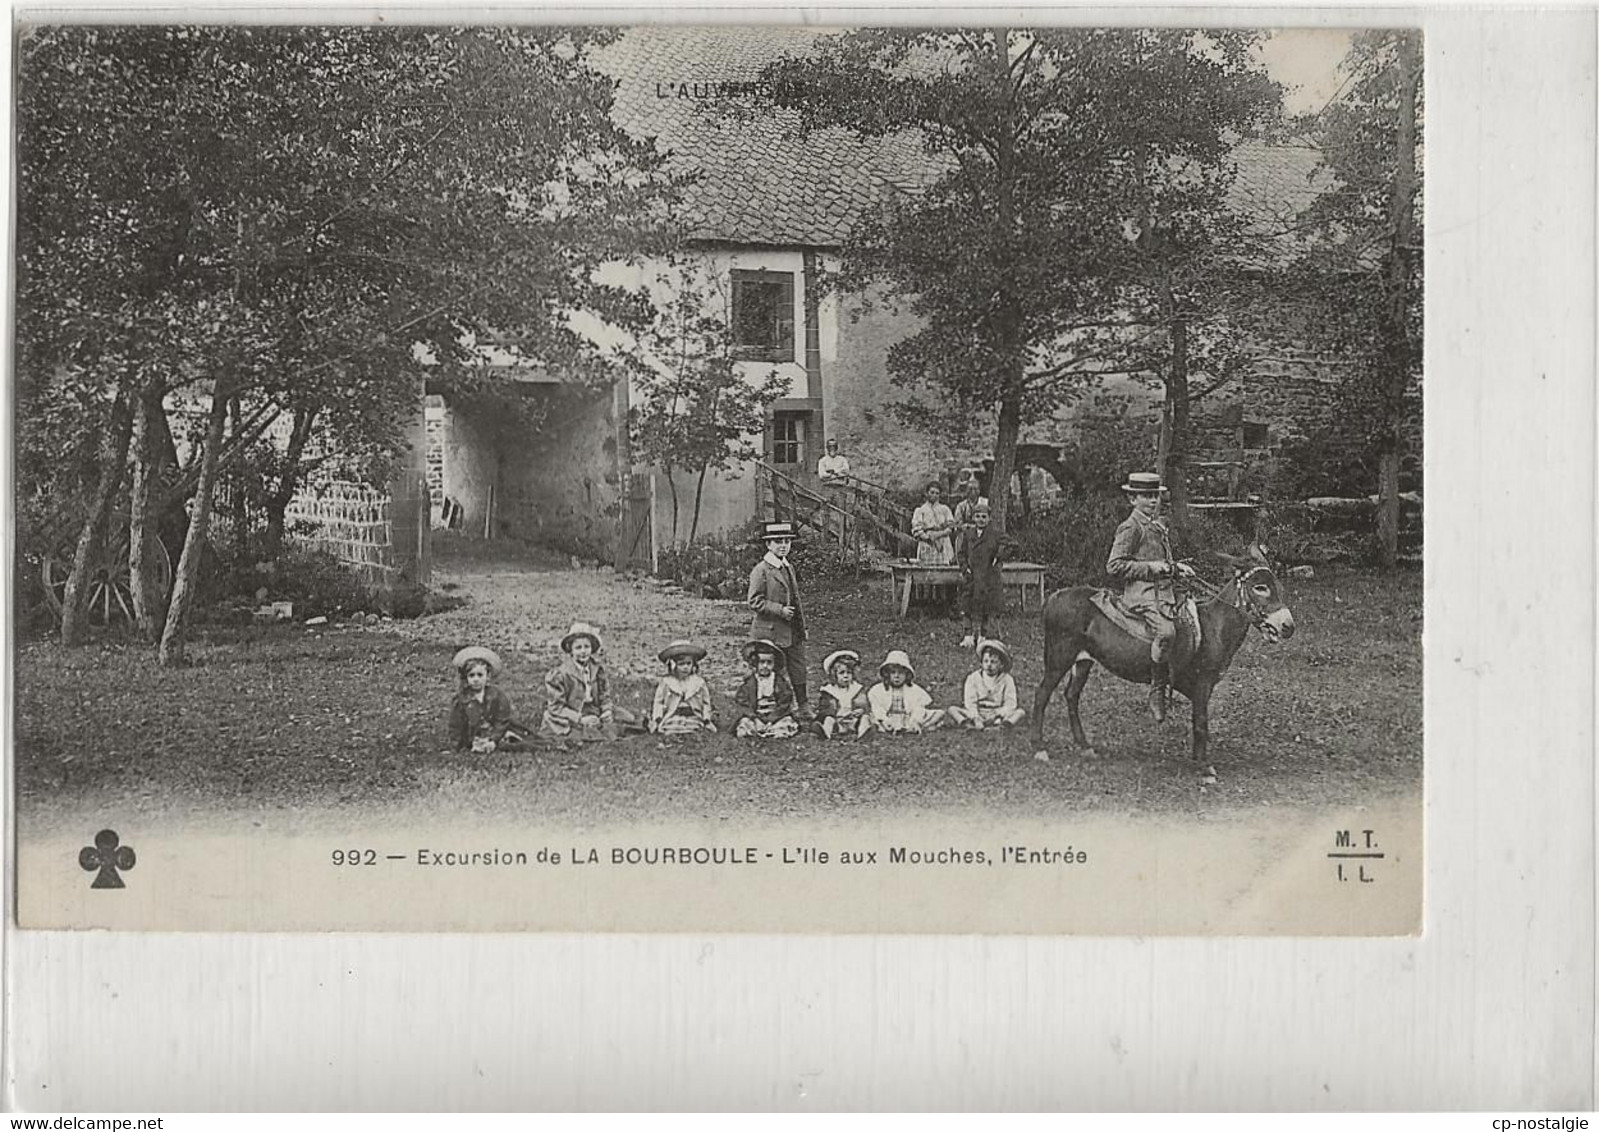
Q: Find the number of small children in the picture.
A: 7